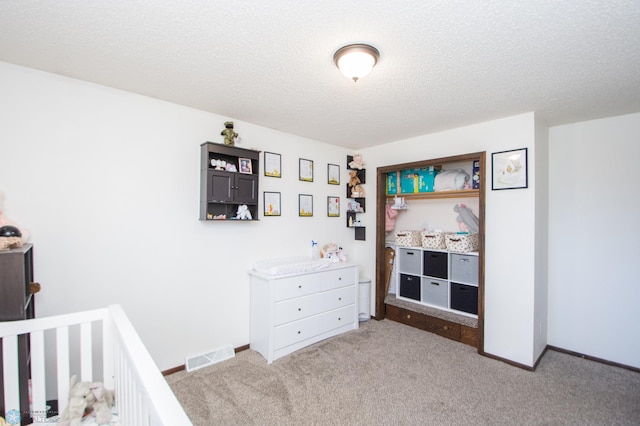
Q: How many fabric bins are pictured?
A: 9